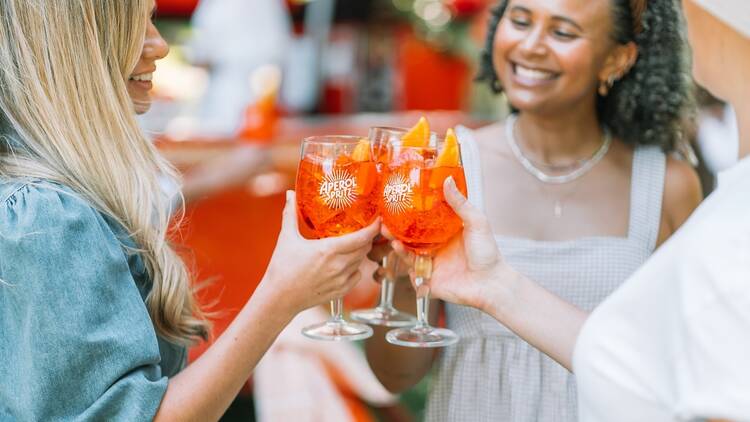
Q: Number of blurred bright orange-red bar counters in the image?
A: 1